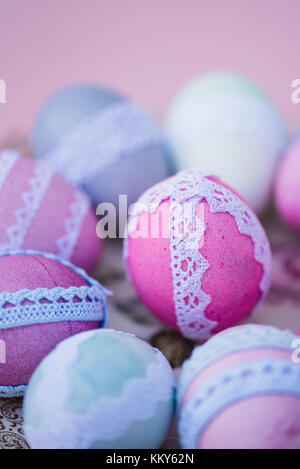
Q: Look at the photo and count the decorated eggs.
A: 8